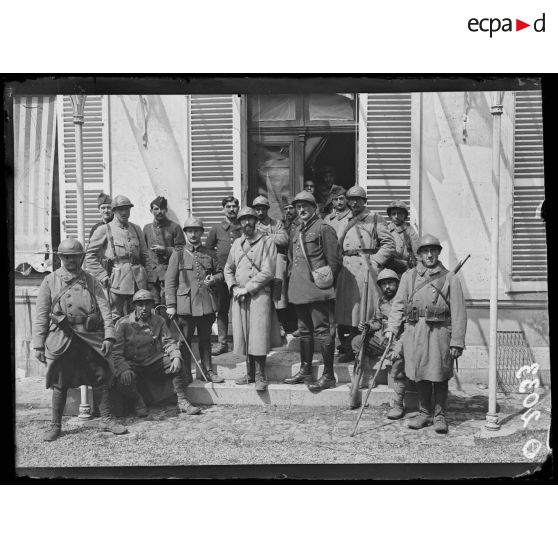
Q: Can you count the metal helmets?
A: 11